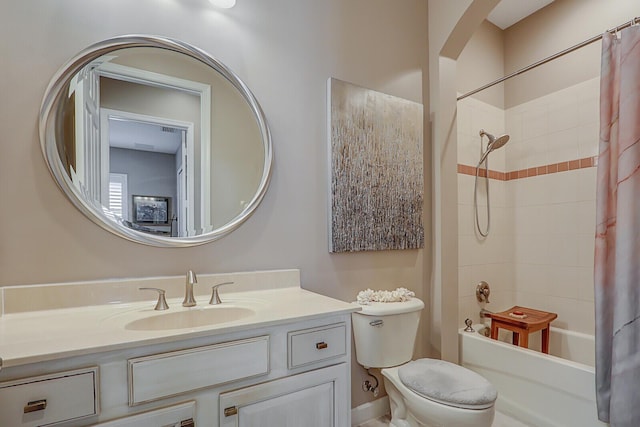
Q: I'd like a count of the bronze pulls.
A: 4